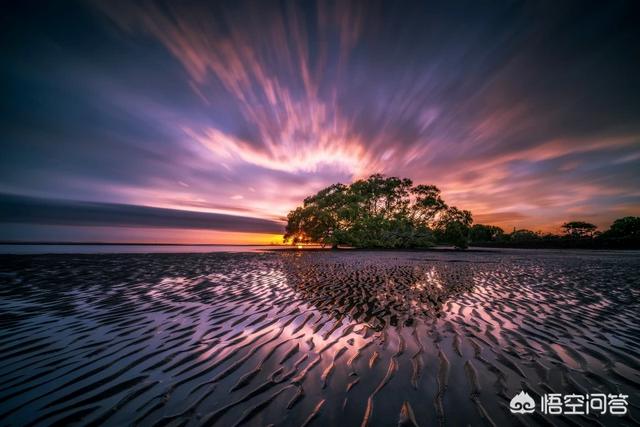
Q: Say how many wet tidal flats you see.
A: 1